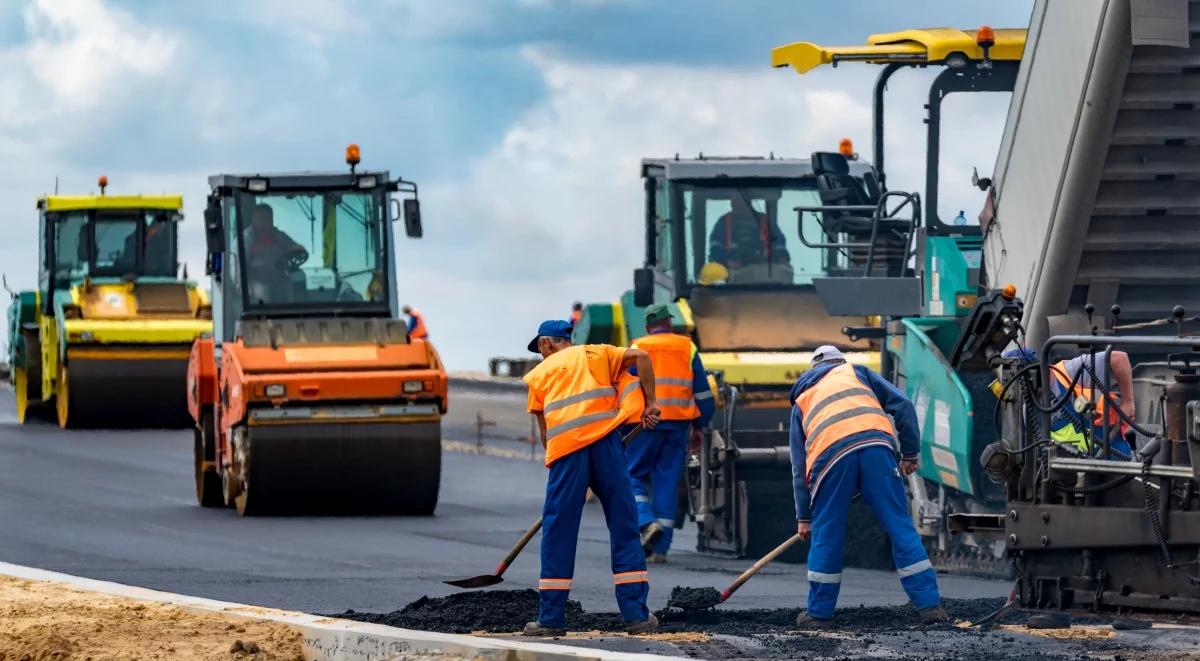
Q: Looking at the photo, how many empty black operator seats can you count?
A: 1